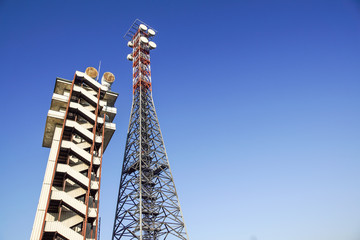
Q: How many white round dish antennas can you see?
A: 6